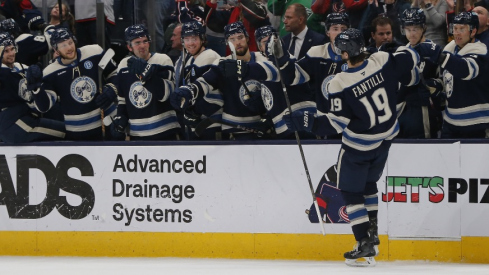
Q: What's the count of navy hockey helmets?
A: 11